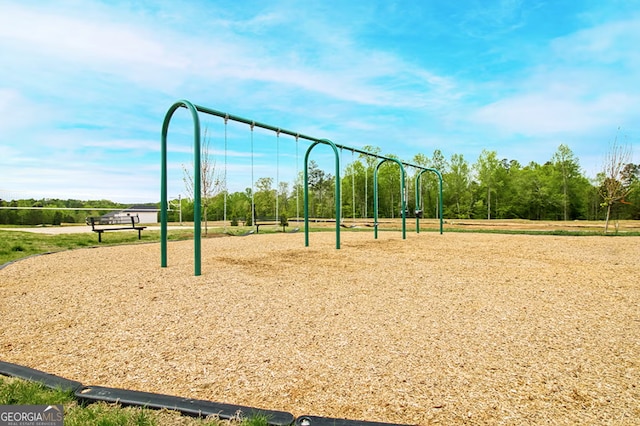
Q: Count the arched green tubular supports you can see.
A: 4